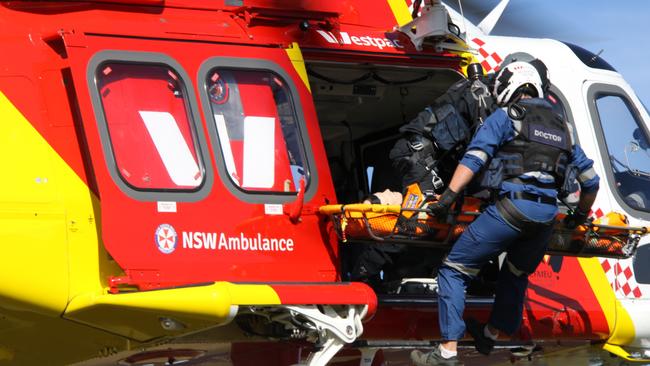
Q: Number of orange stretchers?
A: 1